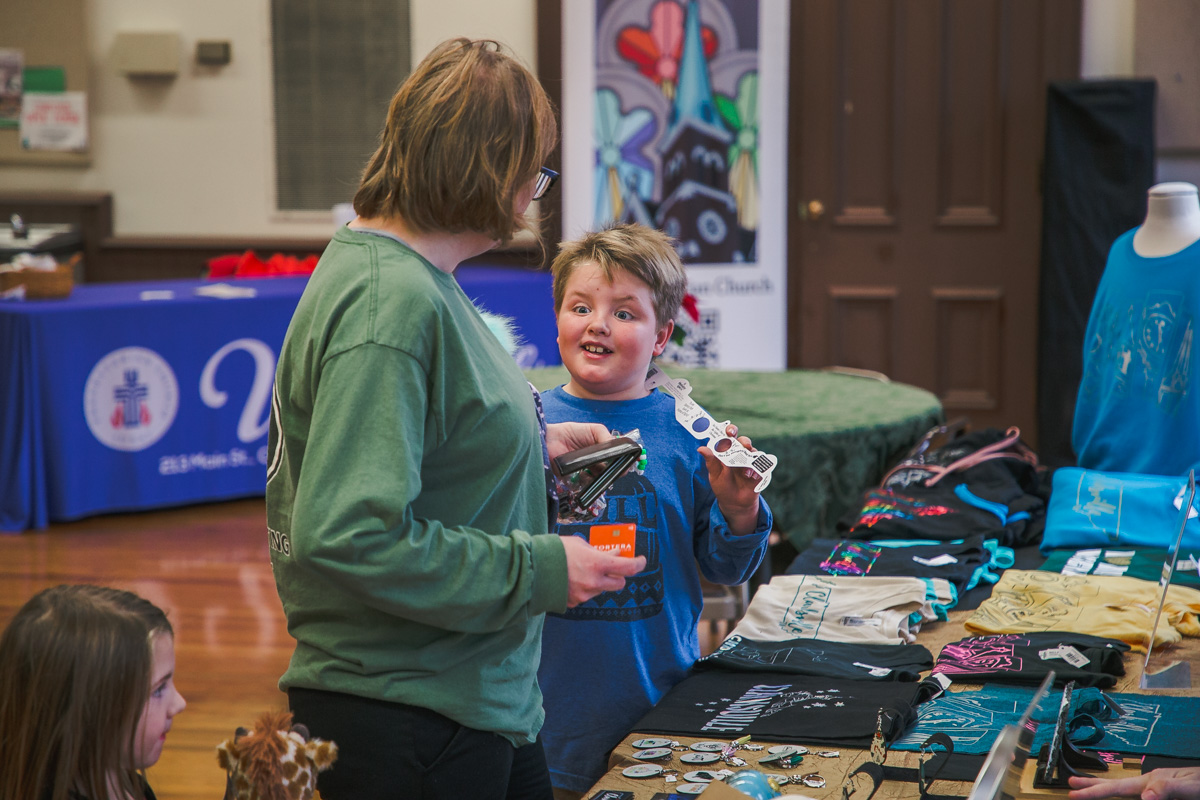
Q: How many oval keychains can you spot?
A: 10